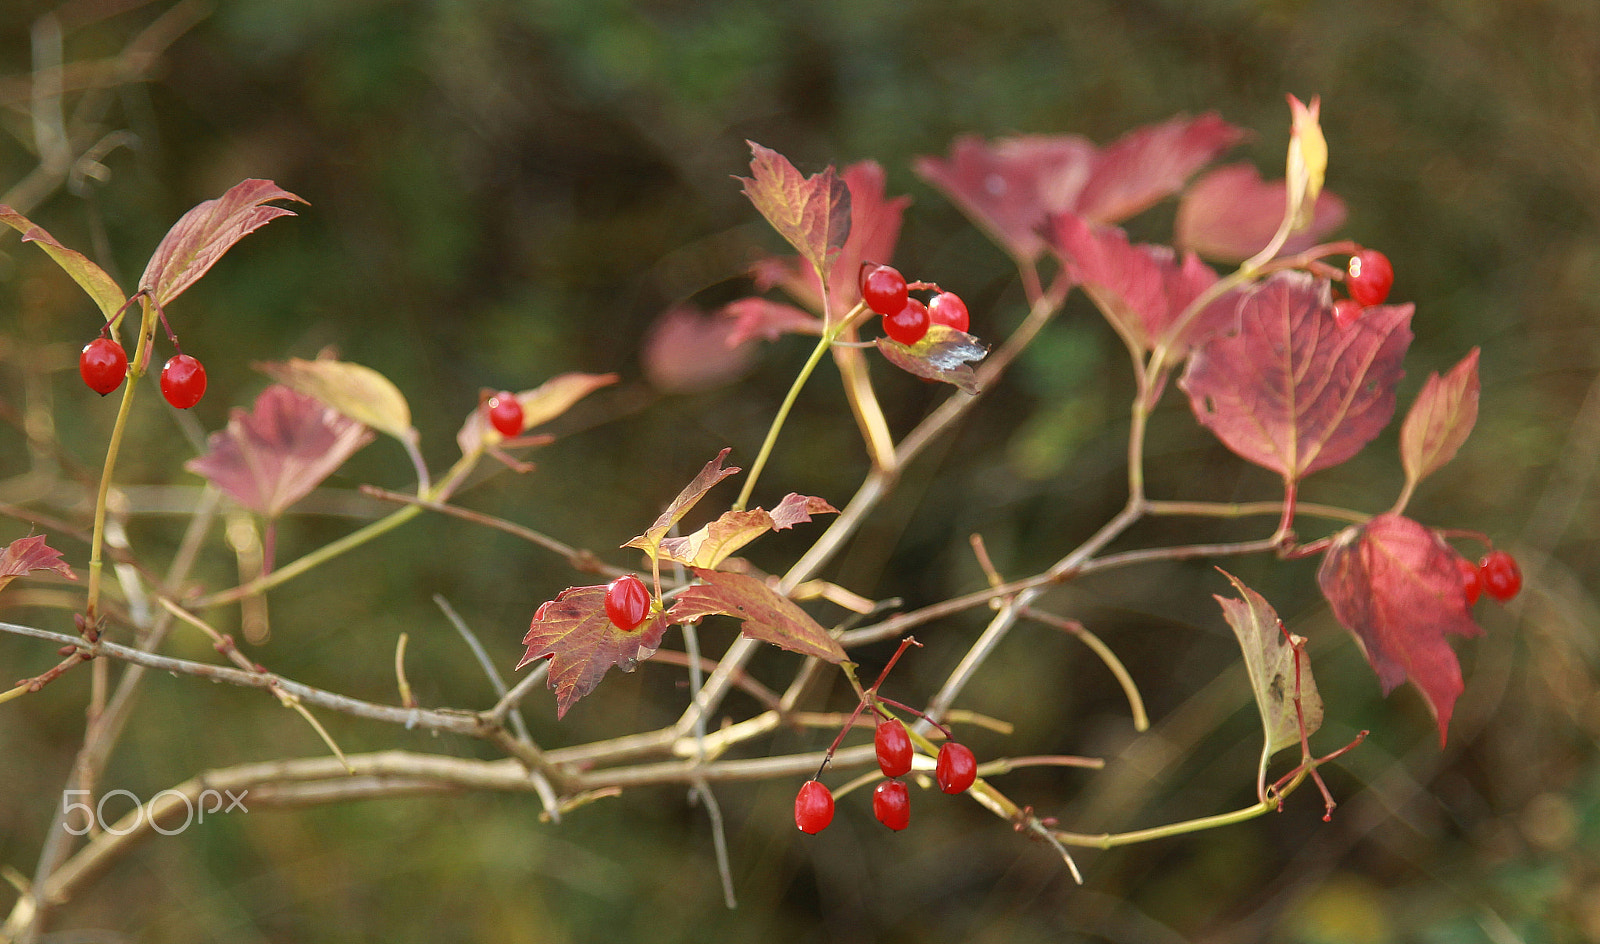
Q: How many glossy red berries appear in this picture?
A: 15